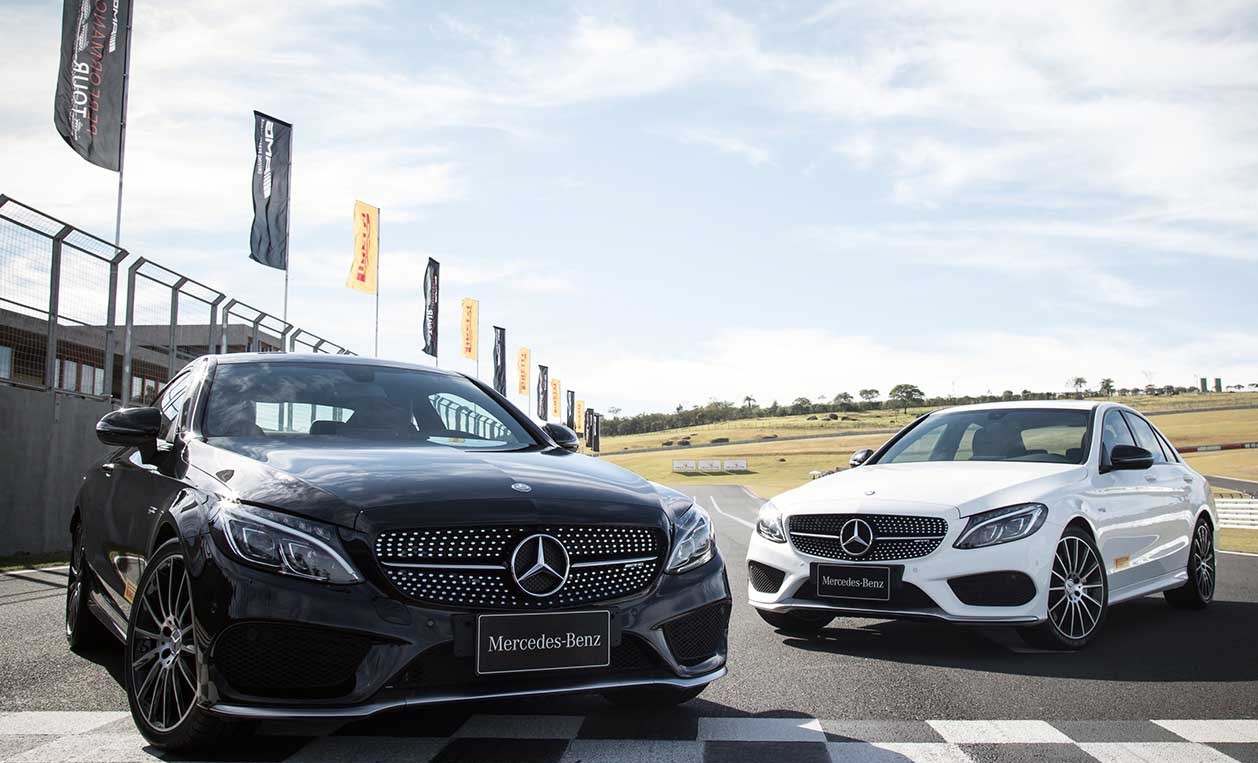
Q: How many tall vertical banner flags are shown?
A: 13